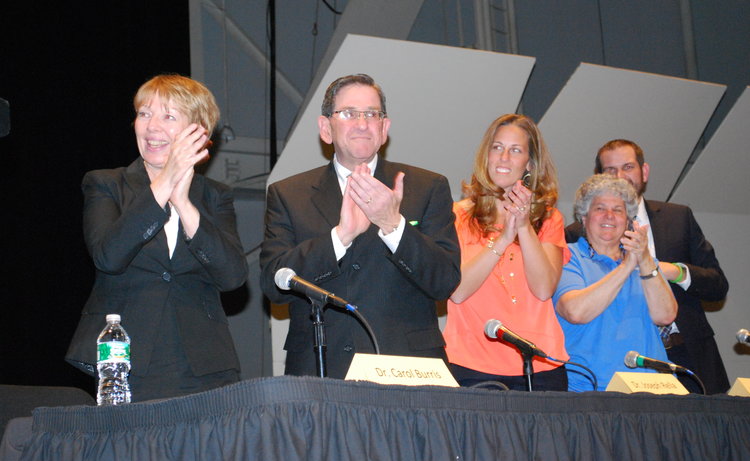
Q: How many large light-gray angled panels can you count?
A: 3